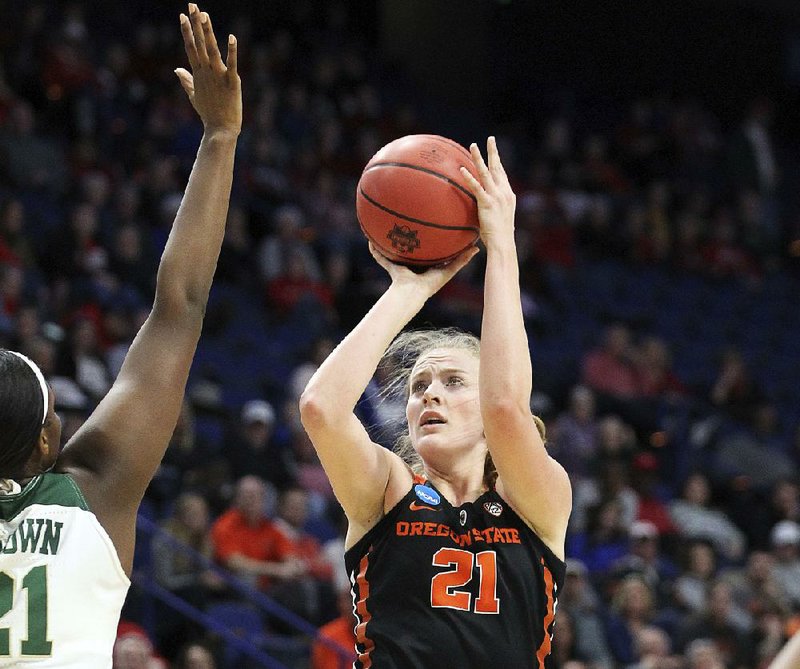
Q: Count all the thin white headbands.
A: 1